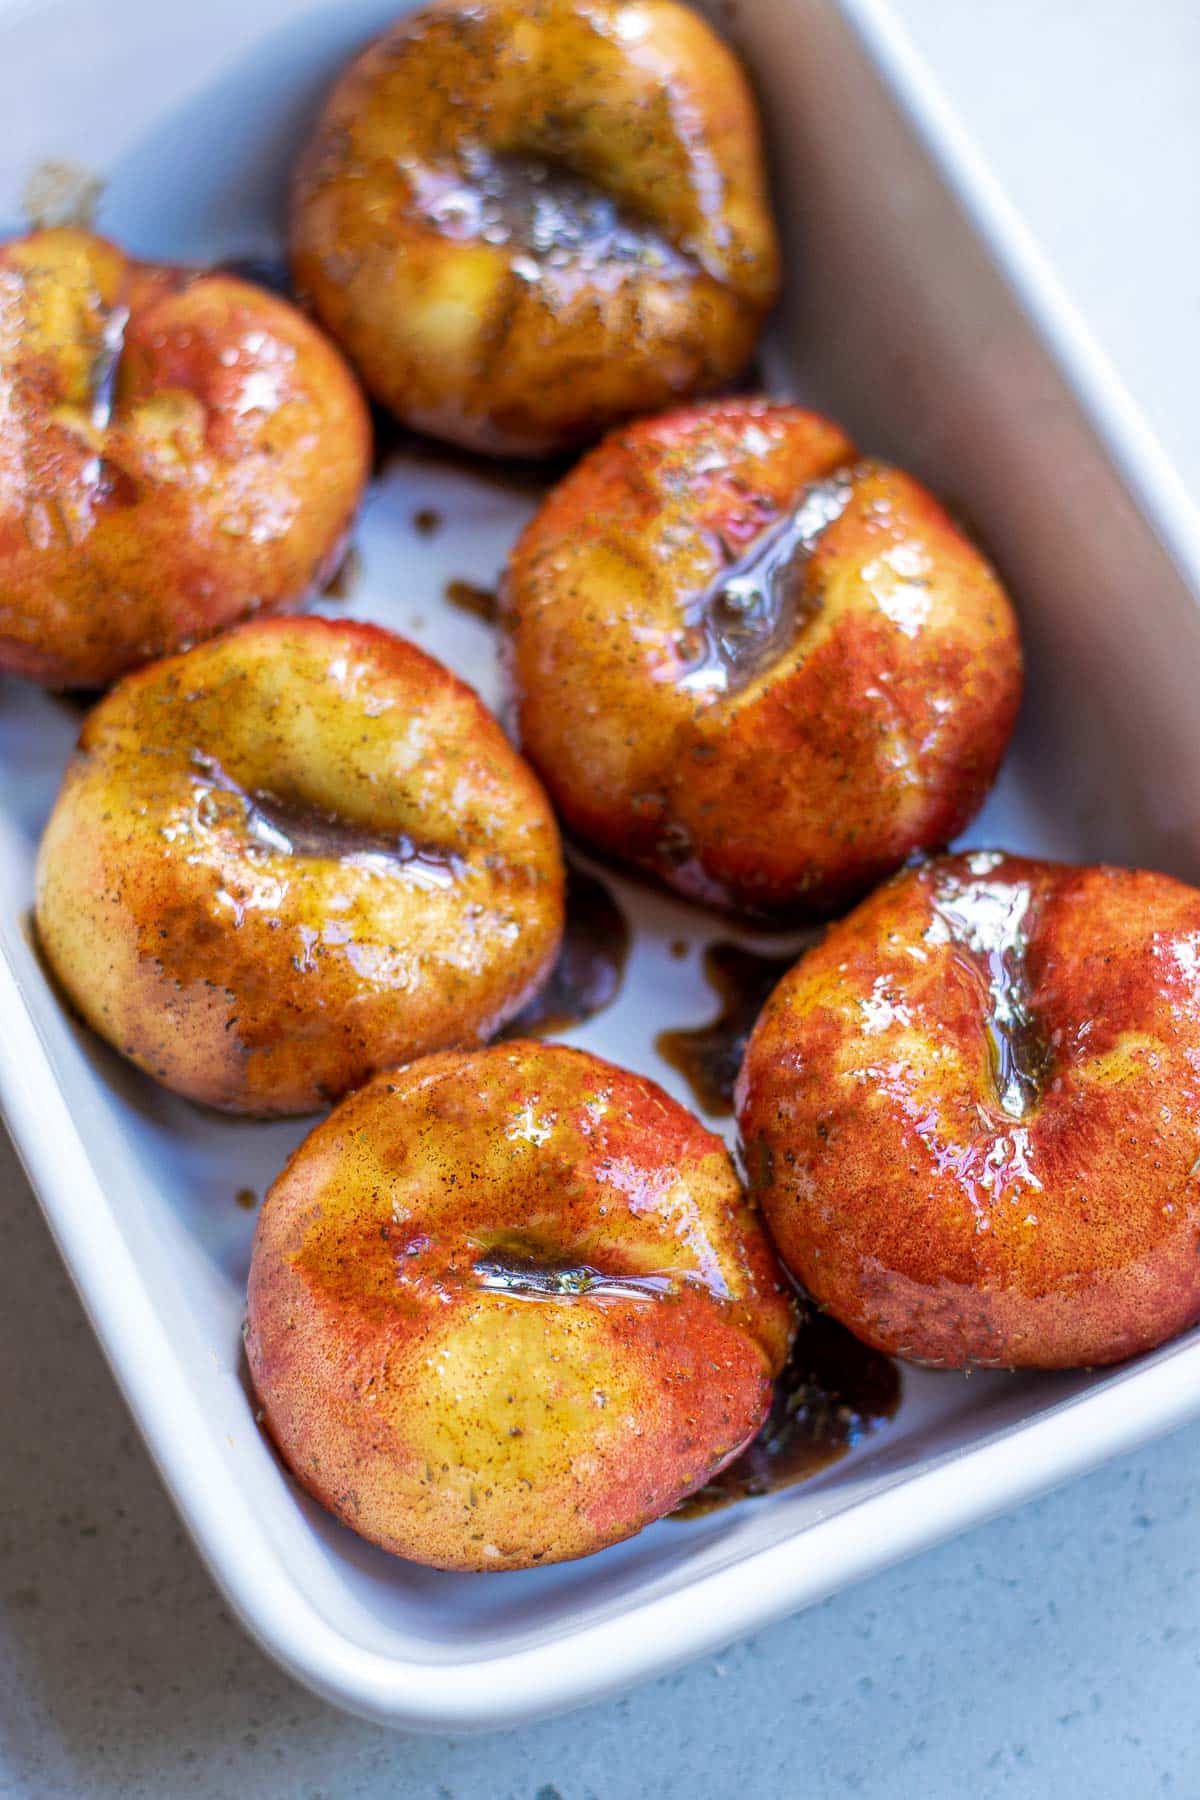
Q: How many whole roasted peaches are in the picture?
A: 6